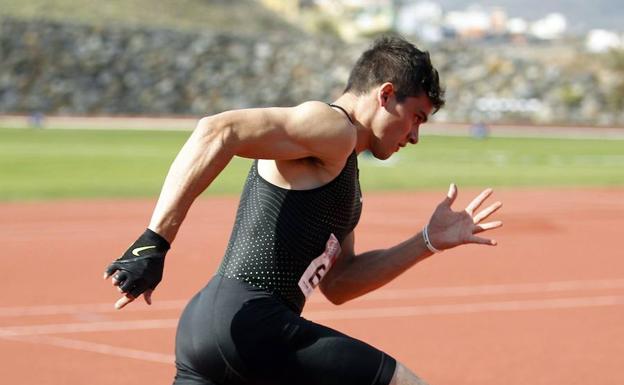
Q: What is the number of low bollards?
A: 2